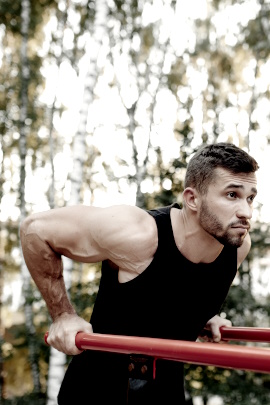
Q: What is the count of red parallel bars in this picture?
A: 2